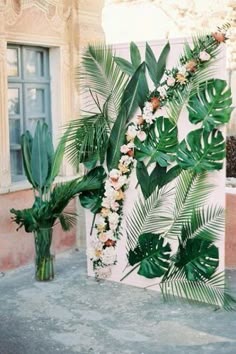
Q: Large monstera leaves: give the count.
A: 5